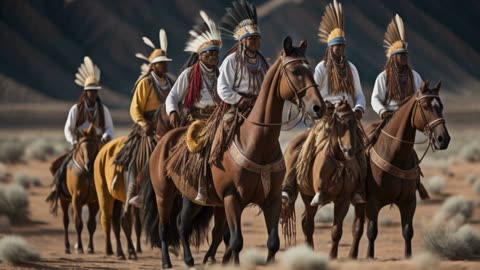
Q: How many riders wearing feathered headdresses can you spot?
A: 6